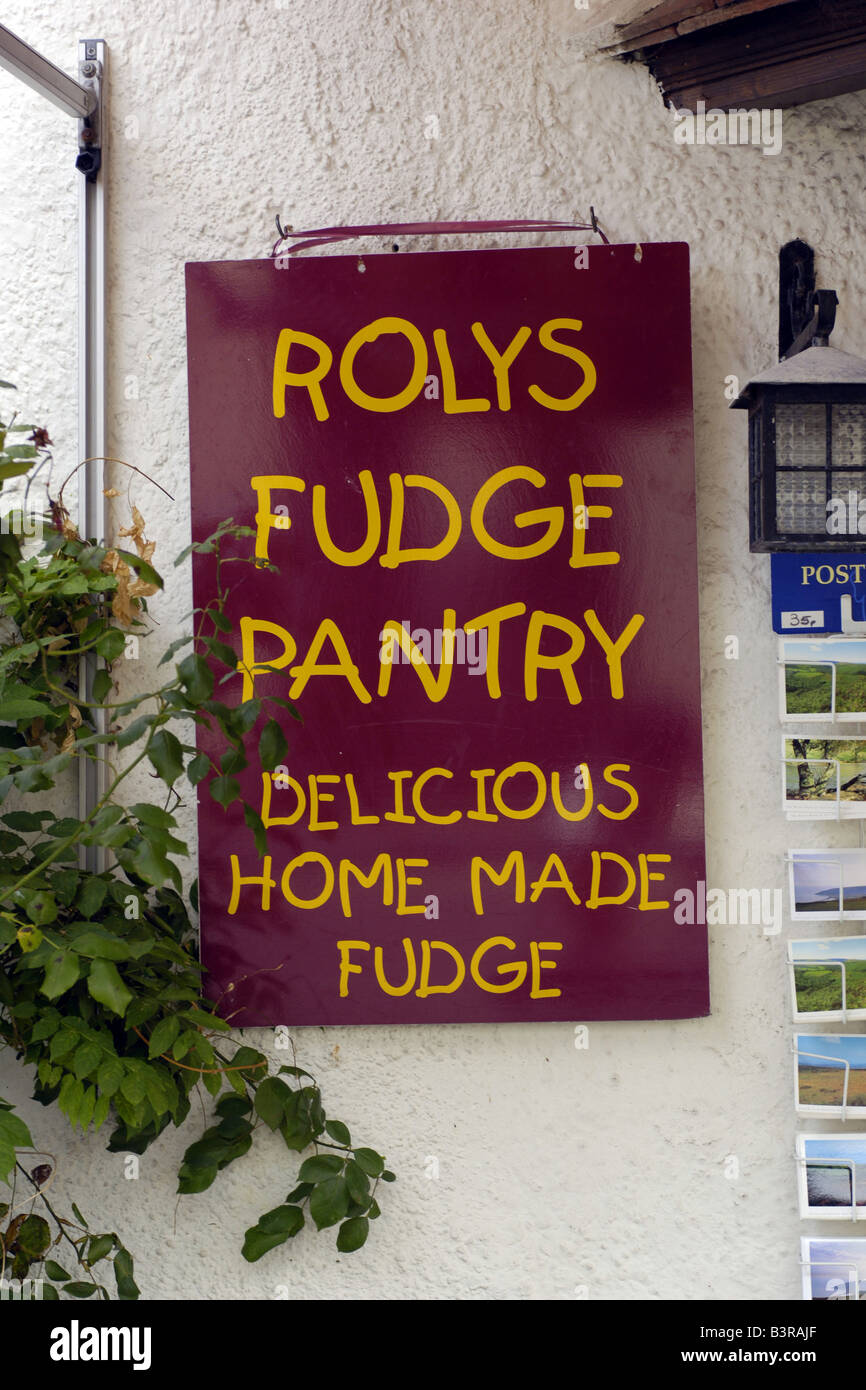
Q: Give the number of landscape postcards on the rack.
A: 7